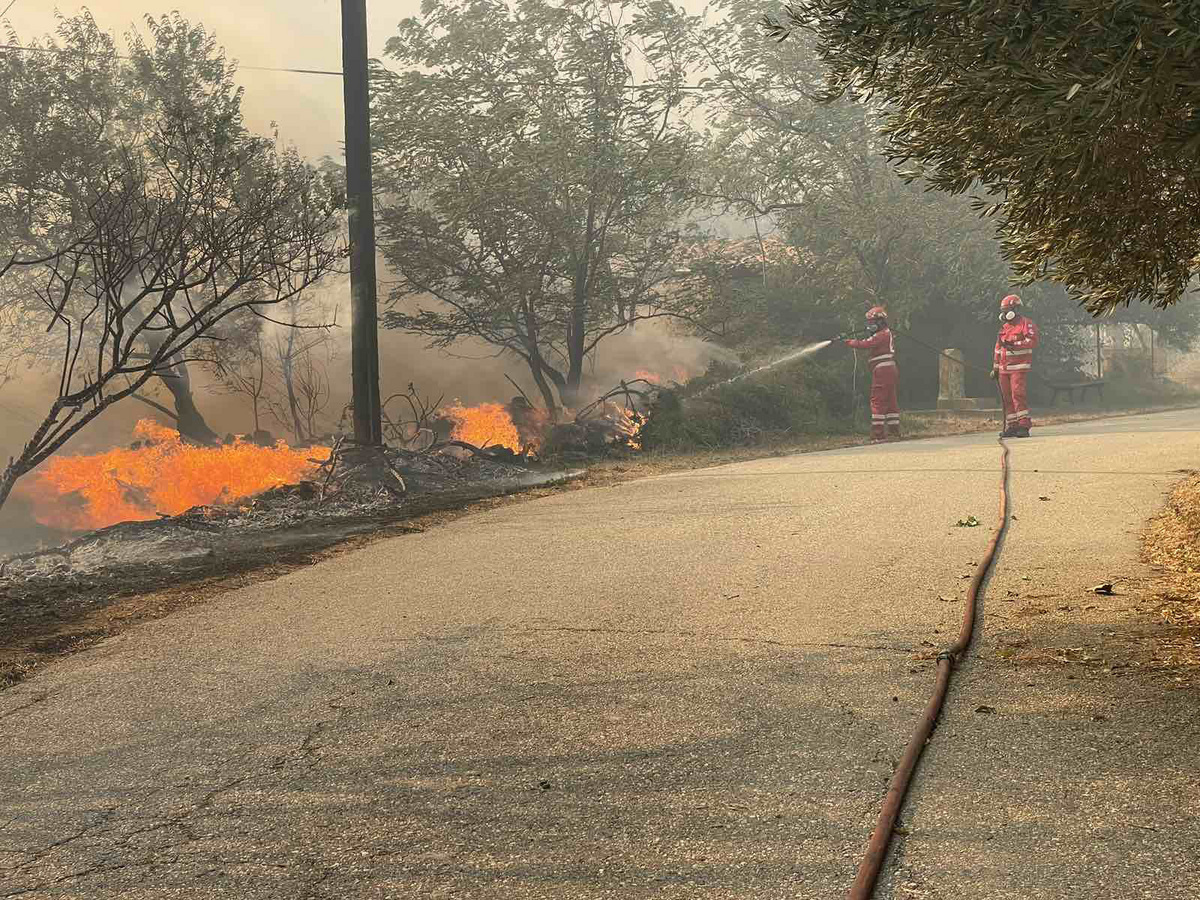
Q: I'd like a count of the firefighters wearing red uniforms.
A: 2